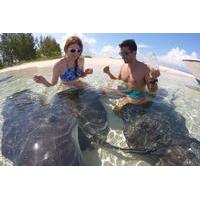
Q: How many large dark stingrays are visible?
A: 3